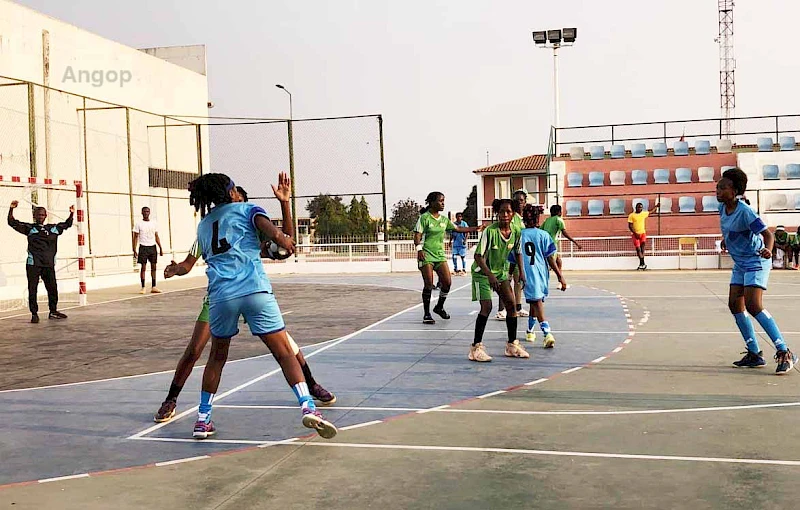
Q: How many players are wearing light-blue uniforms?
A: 4